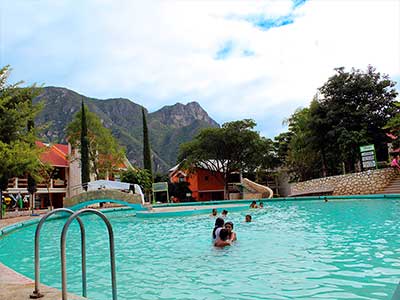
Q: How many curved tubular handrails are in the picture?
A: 2